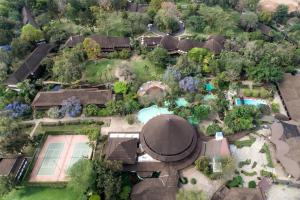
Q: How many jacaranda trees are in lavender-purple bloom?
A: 4